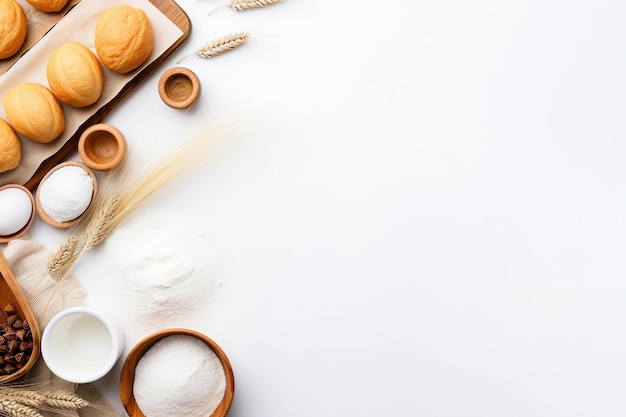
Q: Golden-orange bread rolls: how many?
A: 6